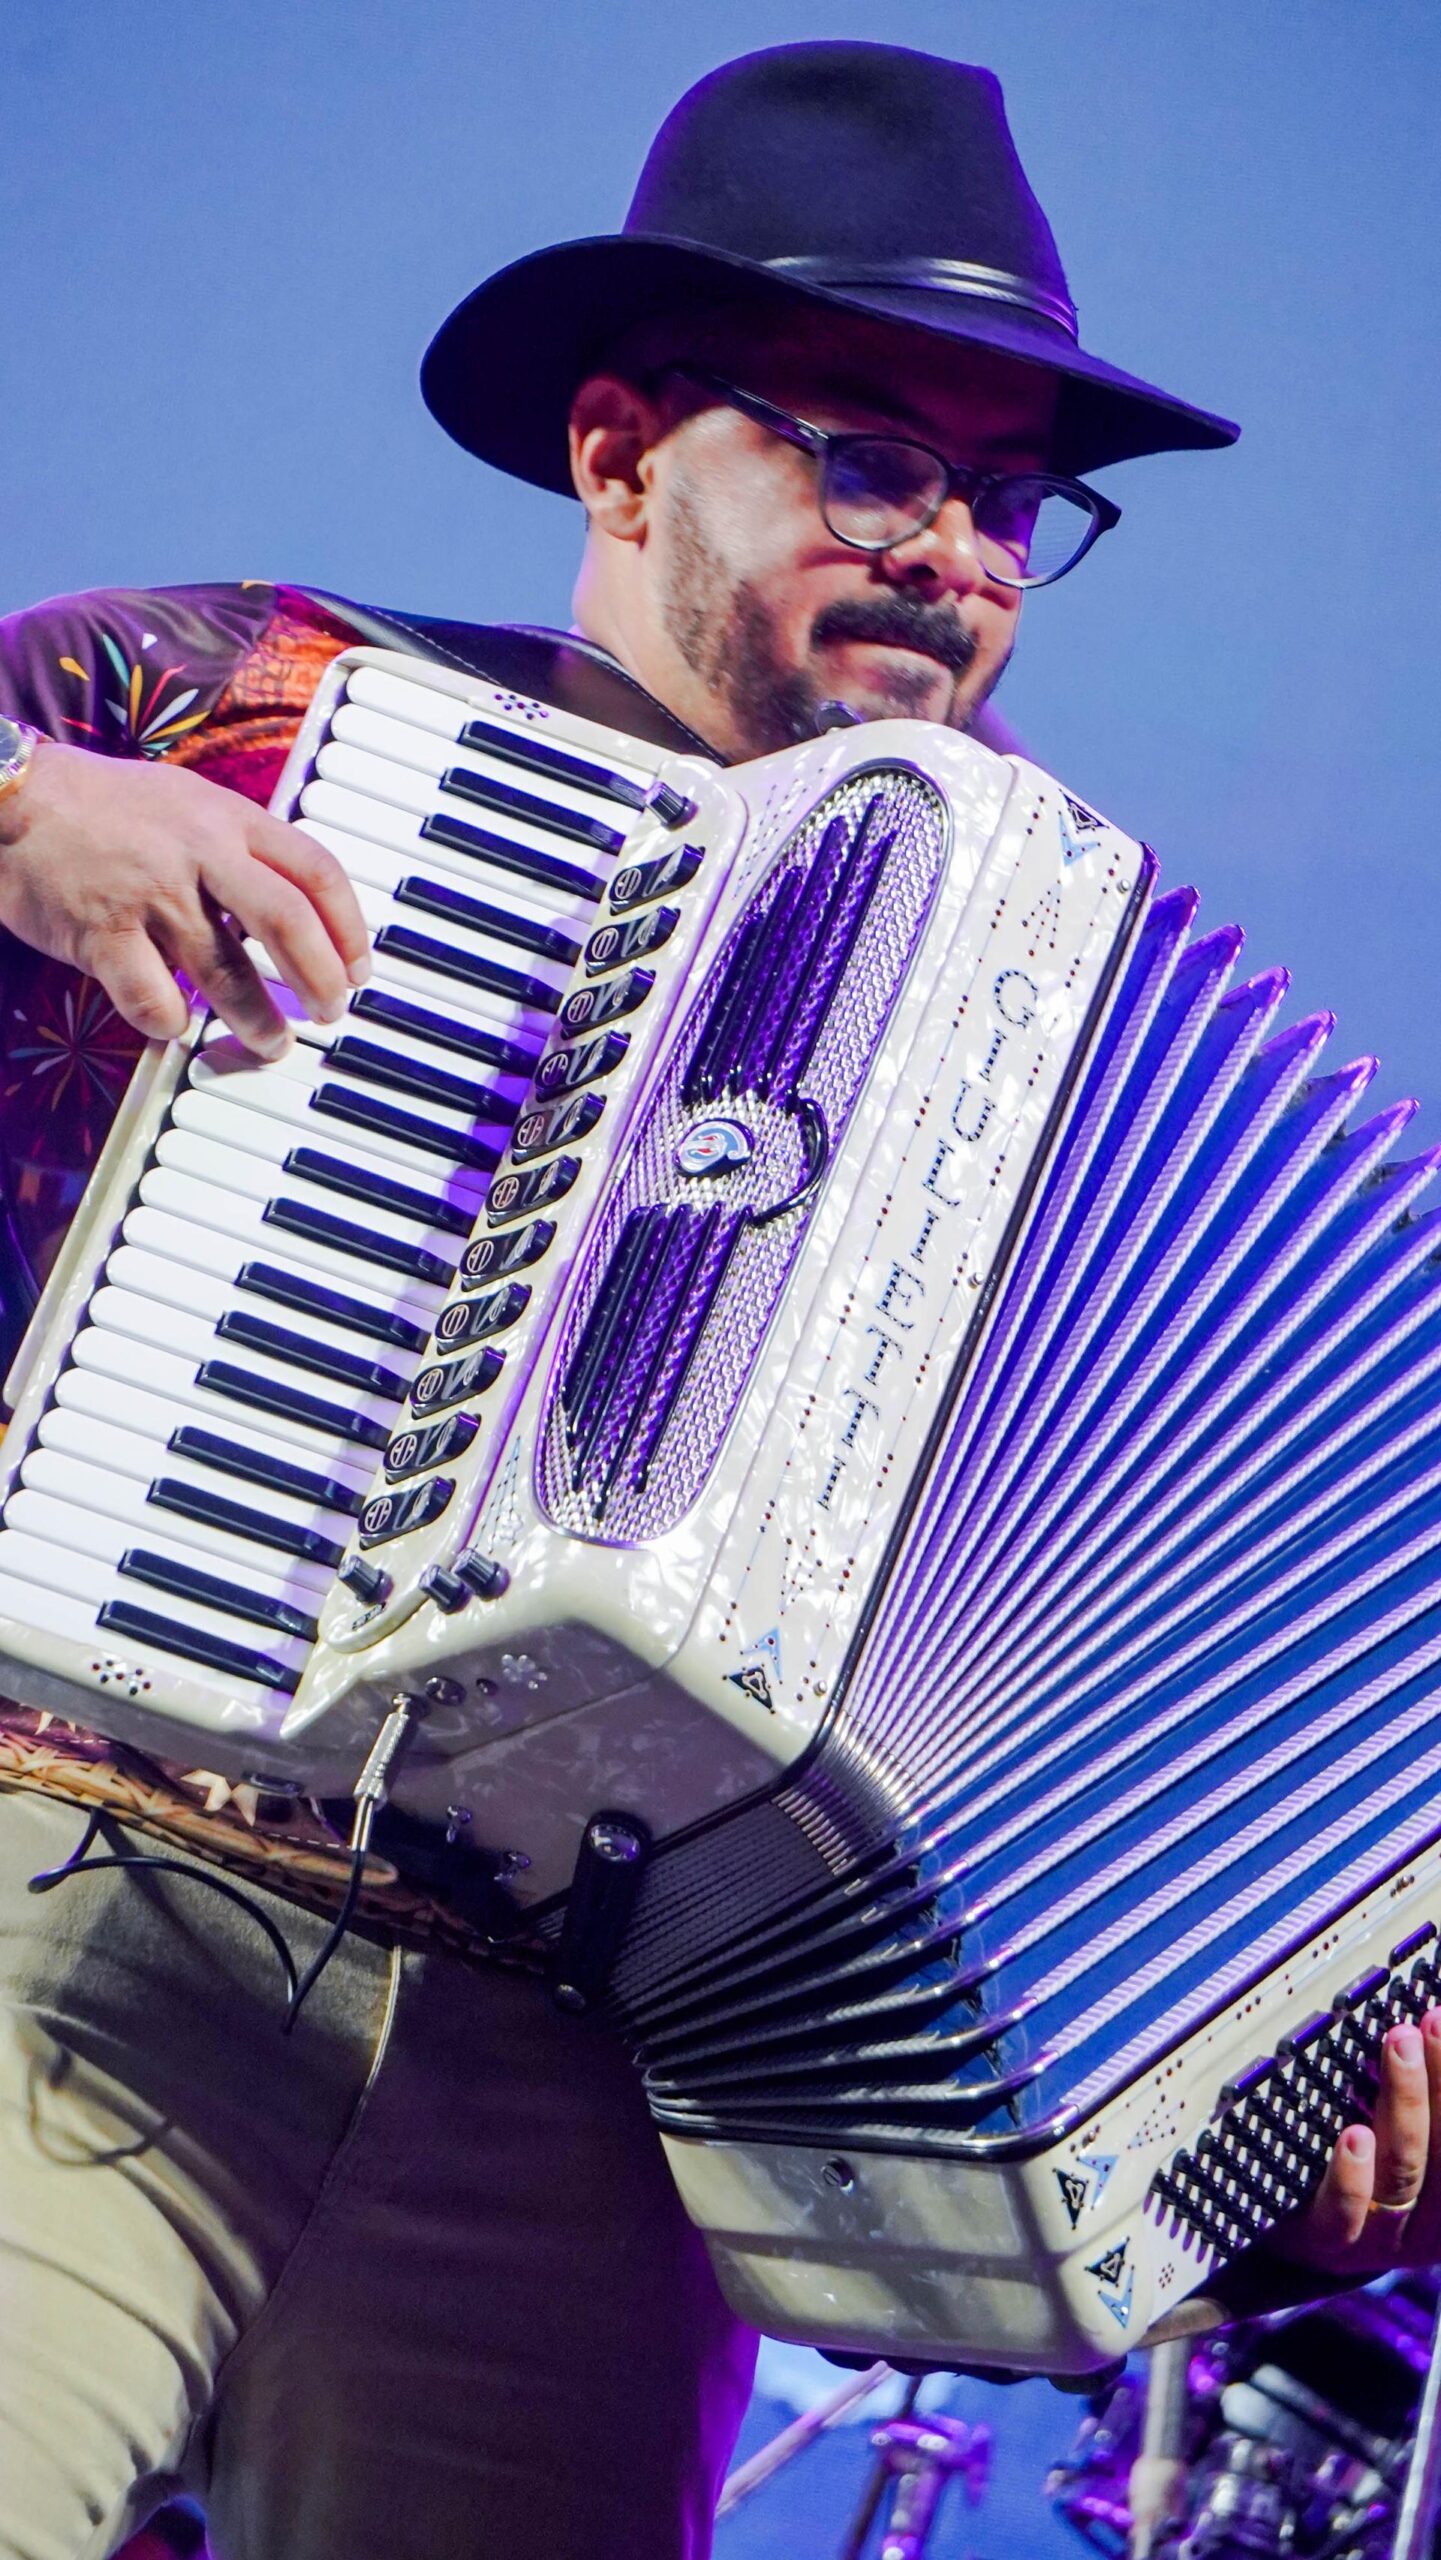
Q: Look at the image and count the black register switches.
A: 11